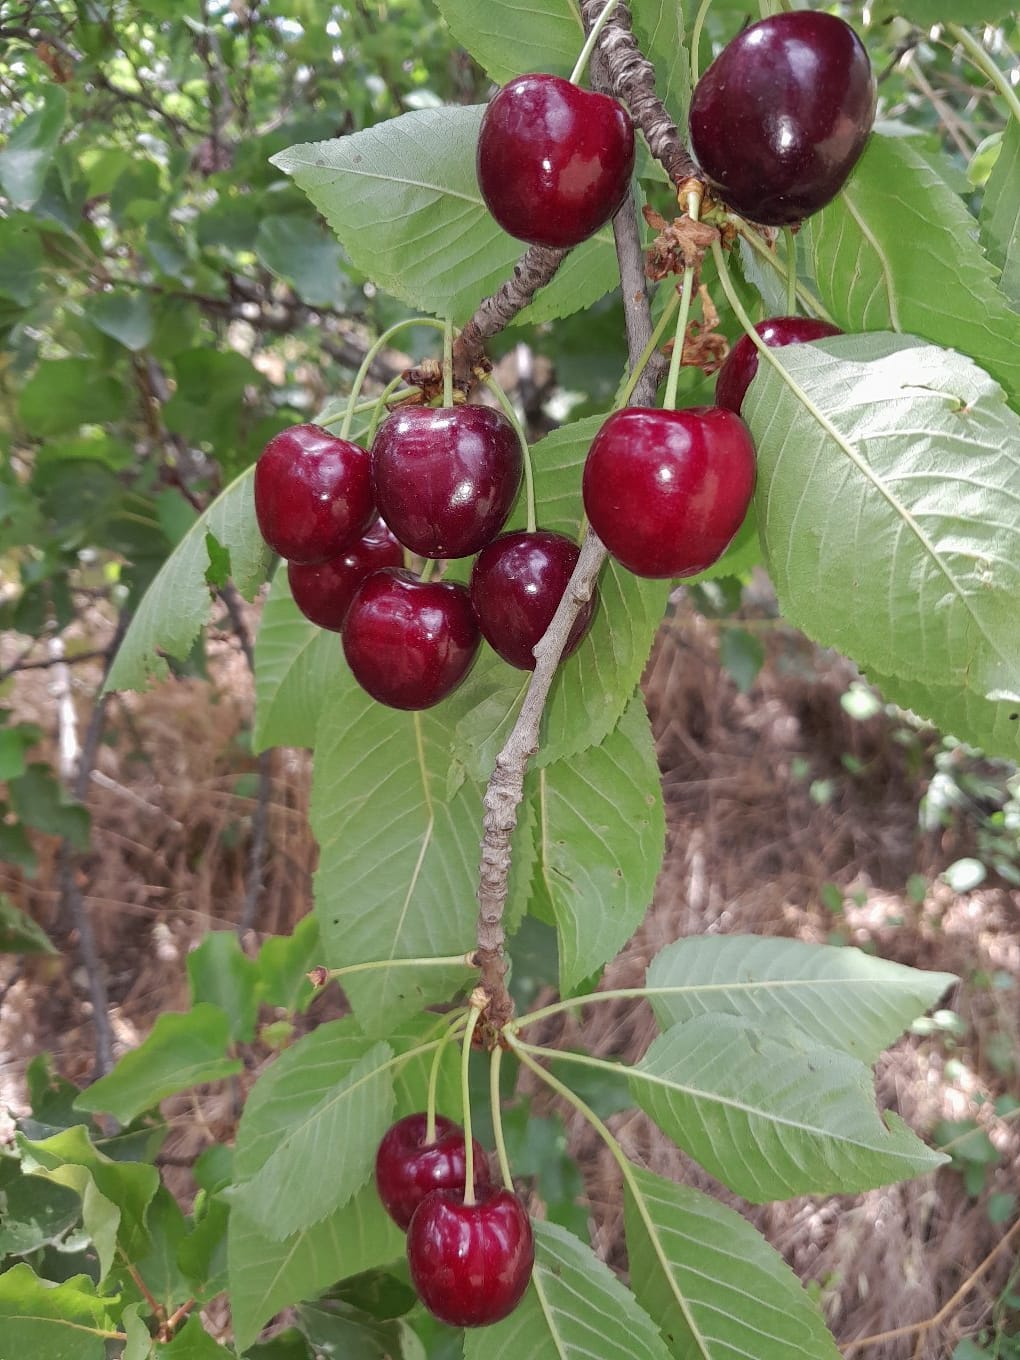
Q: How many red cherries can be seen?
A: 11